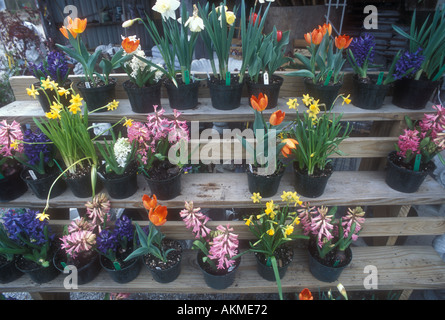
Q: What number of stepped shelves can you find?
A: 3